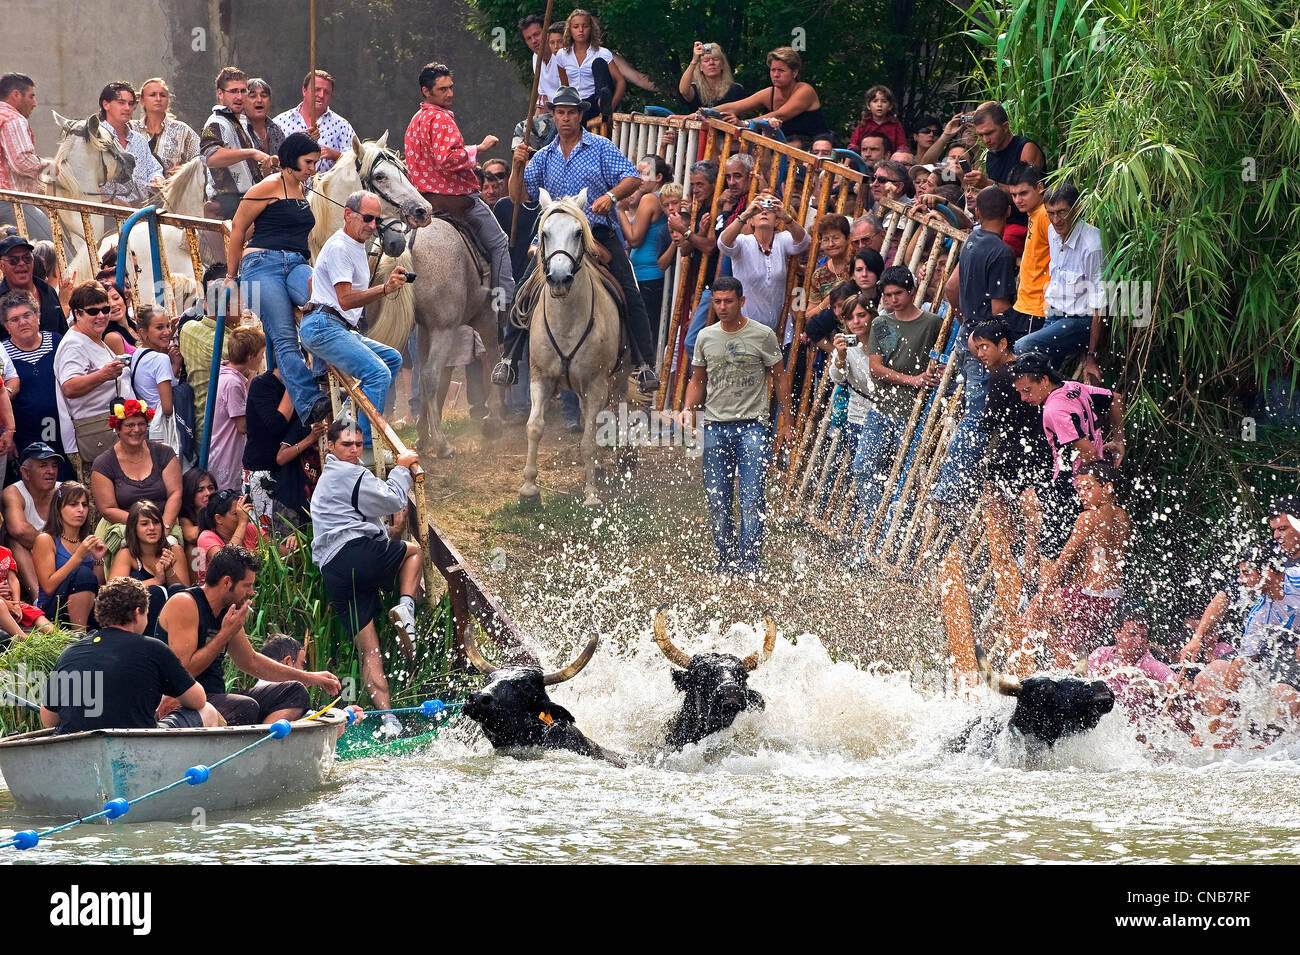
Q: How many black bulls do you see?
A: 3